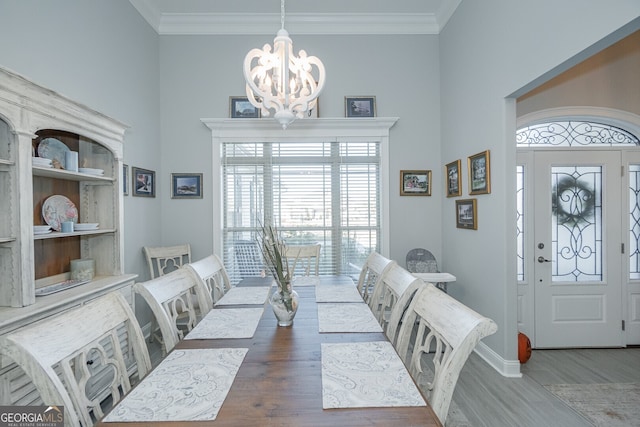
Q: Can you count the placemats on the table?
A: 7